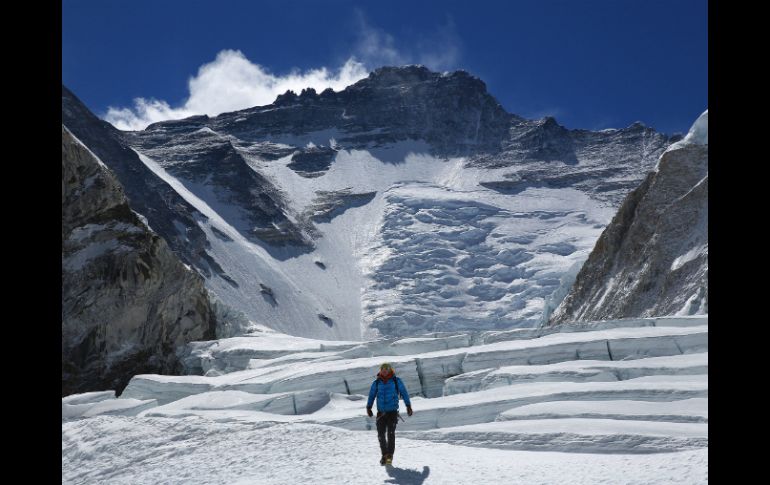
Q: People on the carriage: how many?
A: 0